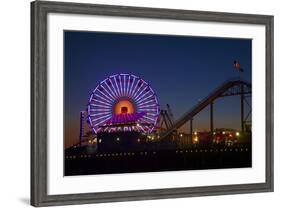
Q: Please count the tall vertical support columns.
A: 3